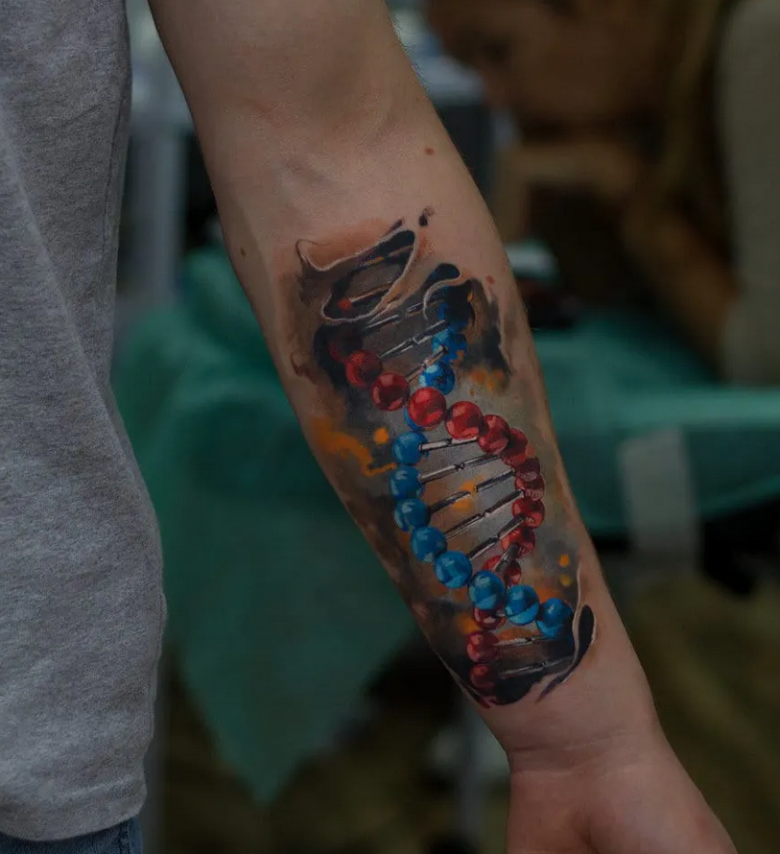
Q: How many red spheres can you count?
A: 15